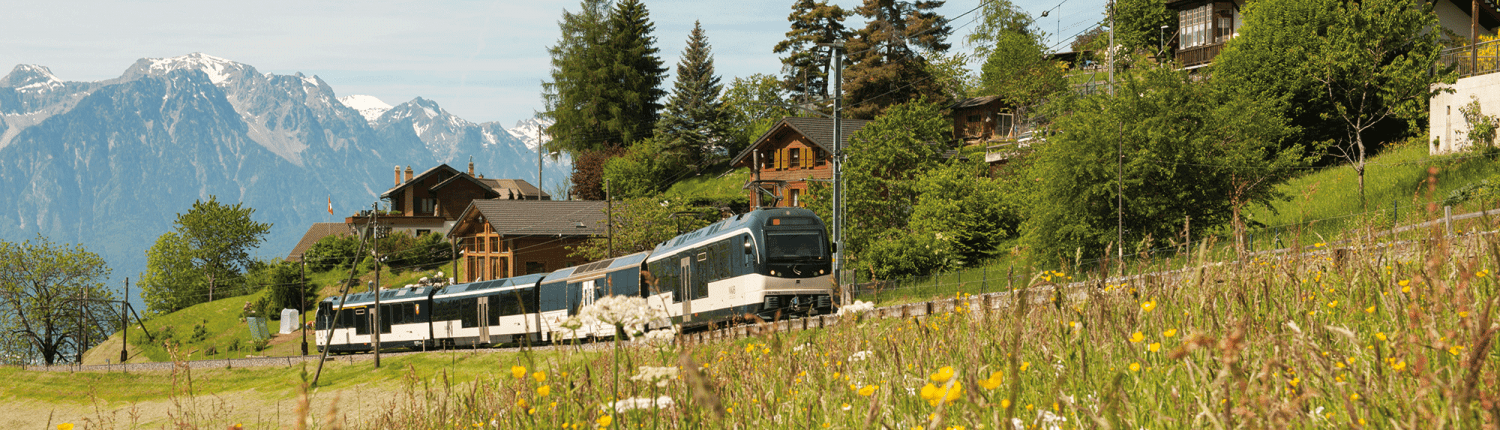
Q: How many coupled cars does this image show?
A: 4